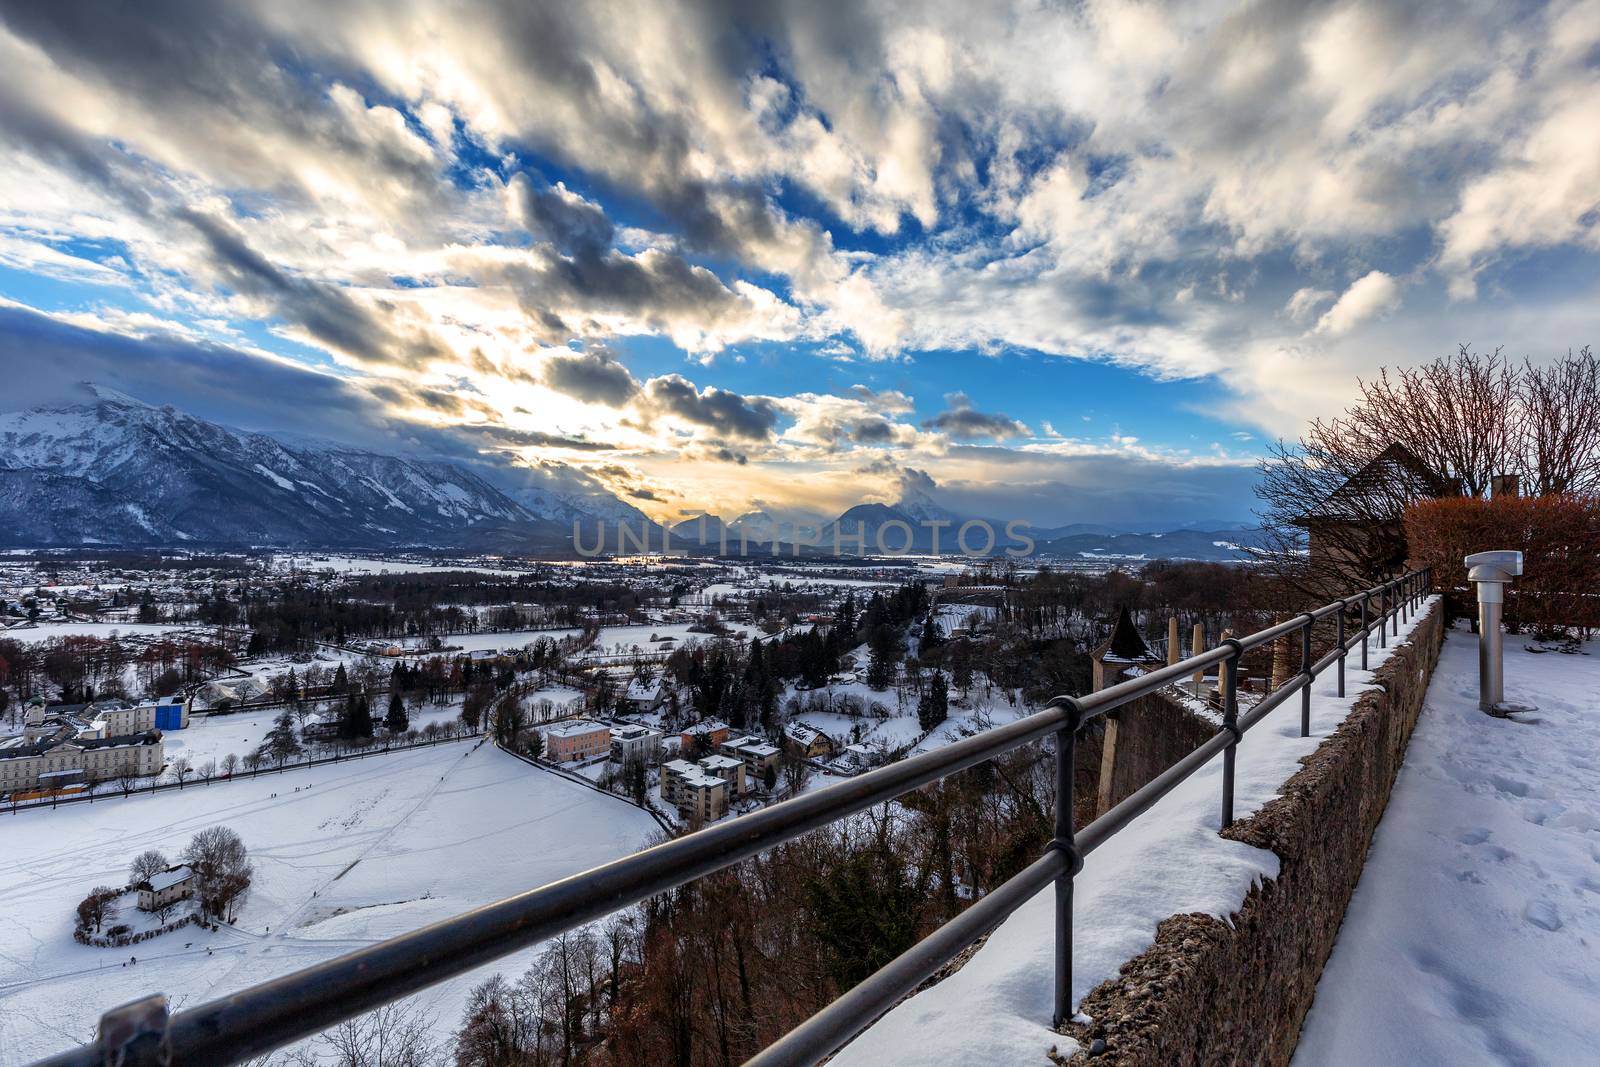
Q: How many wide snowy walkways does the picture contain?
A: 1